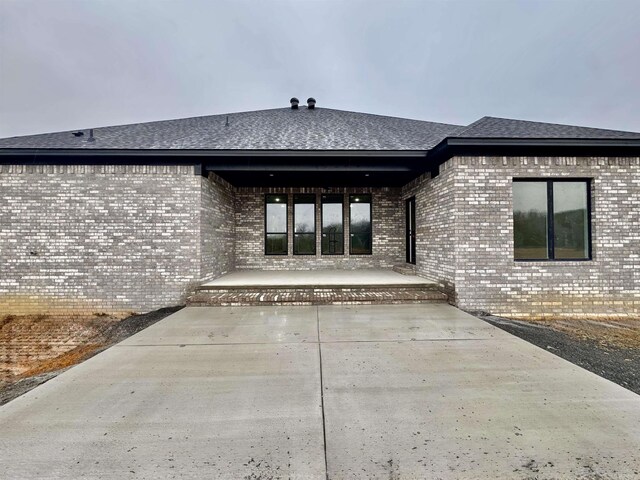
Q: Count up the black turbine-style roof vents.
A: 2